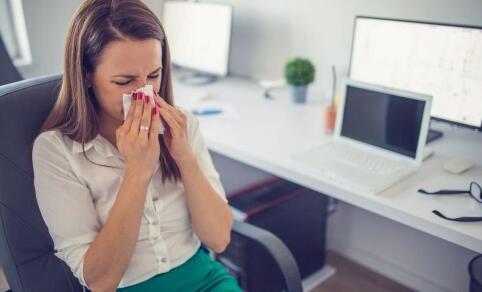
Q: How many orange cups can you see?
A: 1